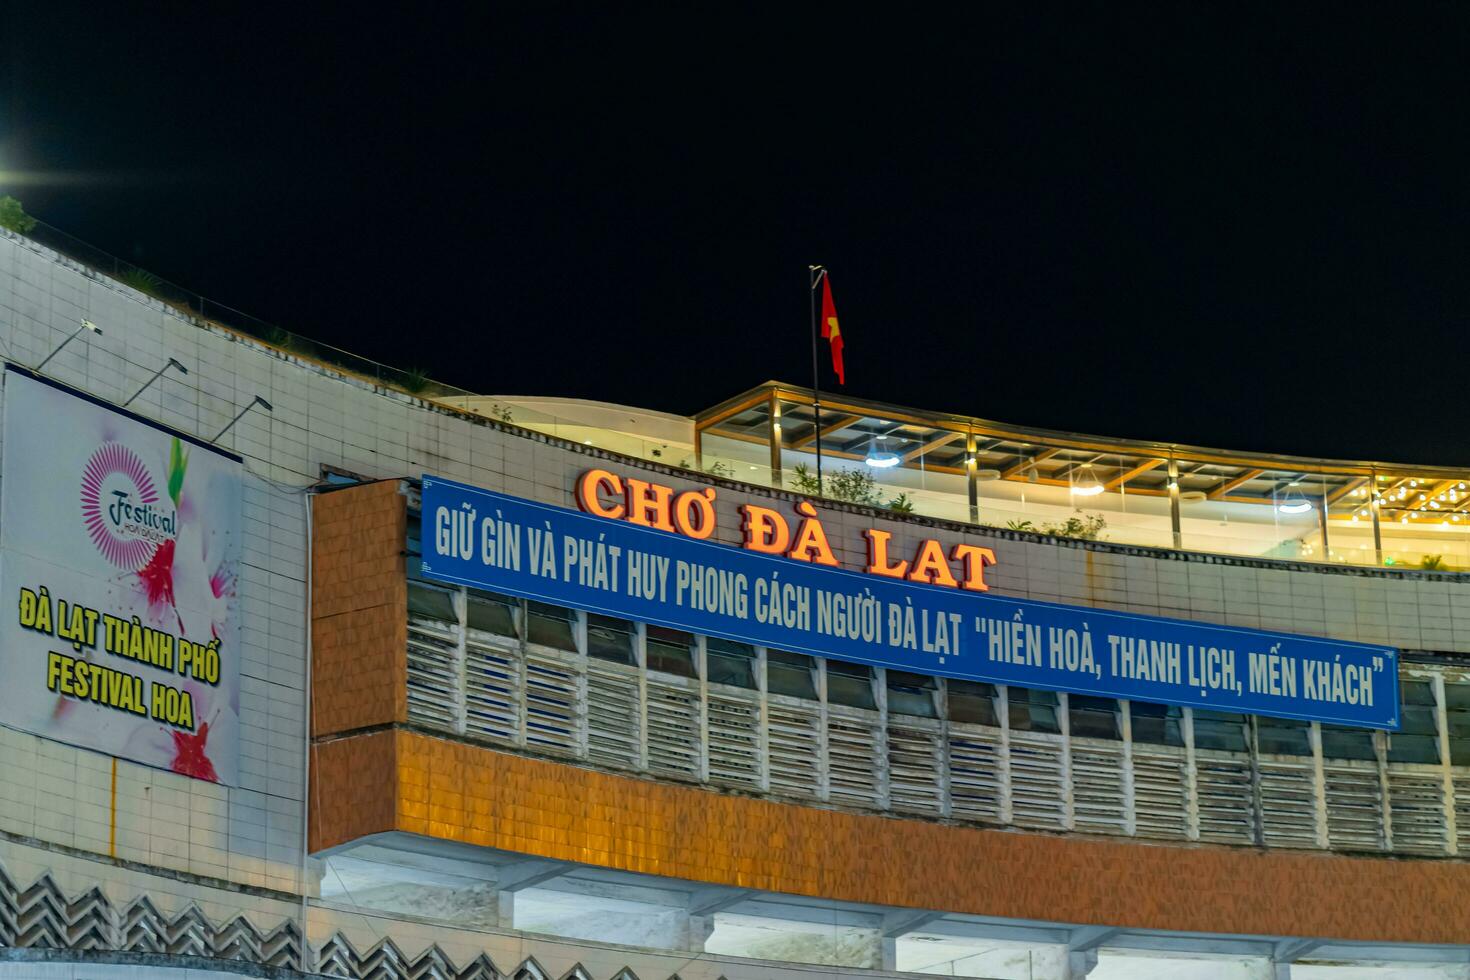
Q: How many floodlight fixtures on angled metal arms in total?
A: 3